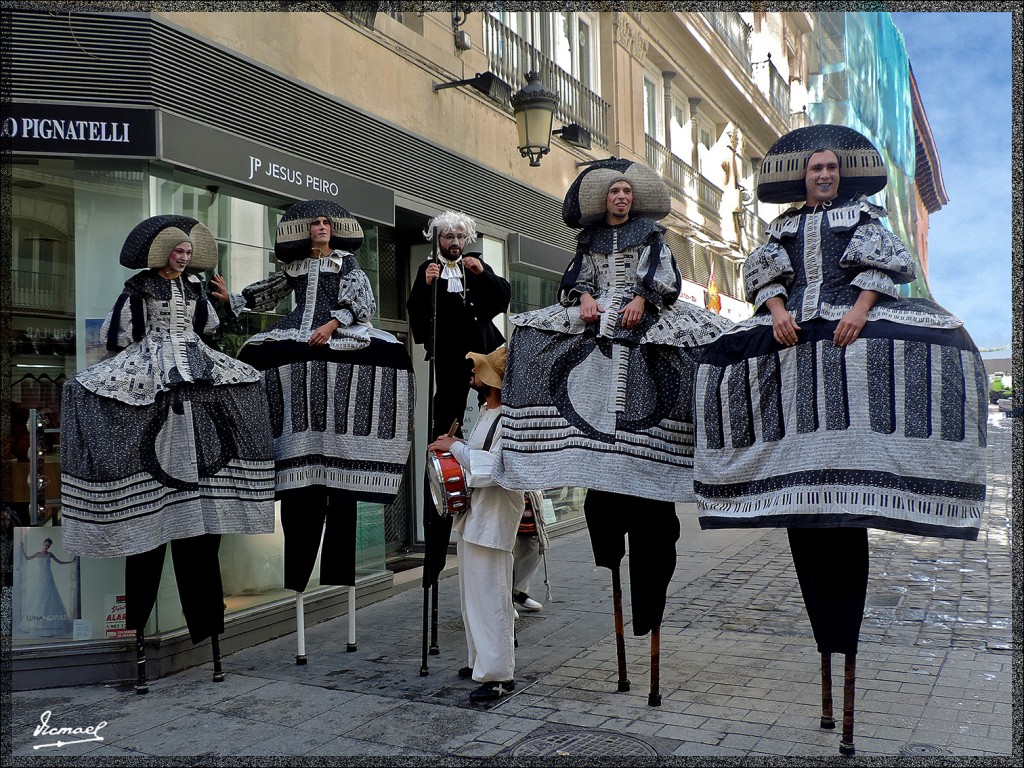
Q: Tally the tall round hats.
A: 4